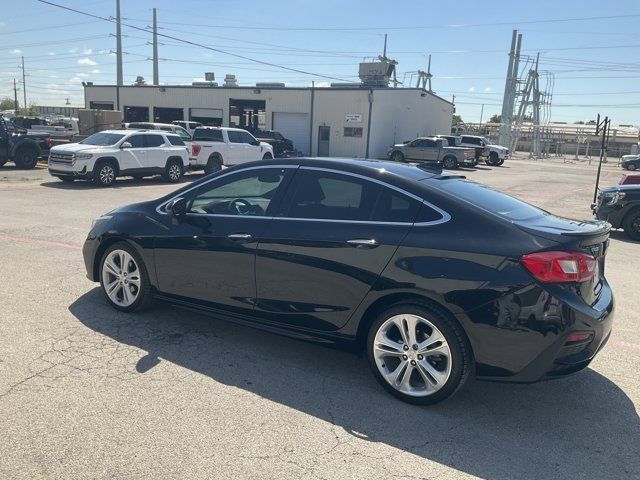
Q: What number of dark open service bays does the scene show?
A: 5